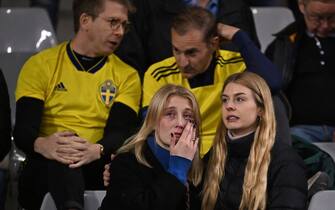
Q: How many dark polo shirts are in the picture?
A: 1